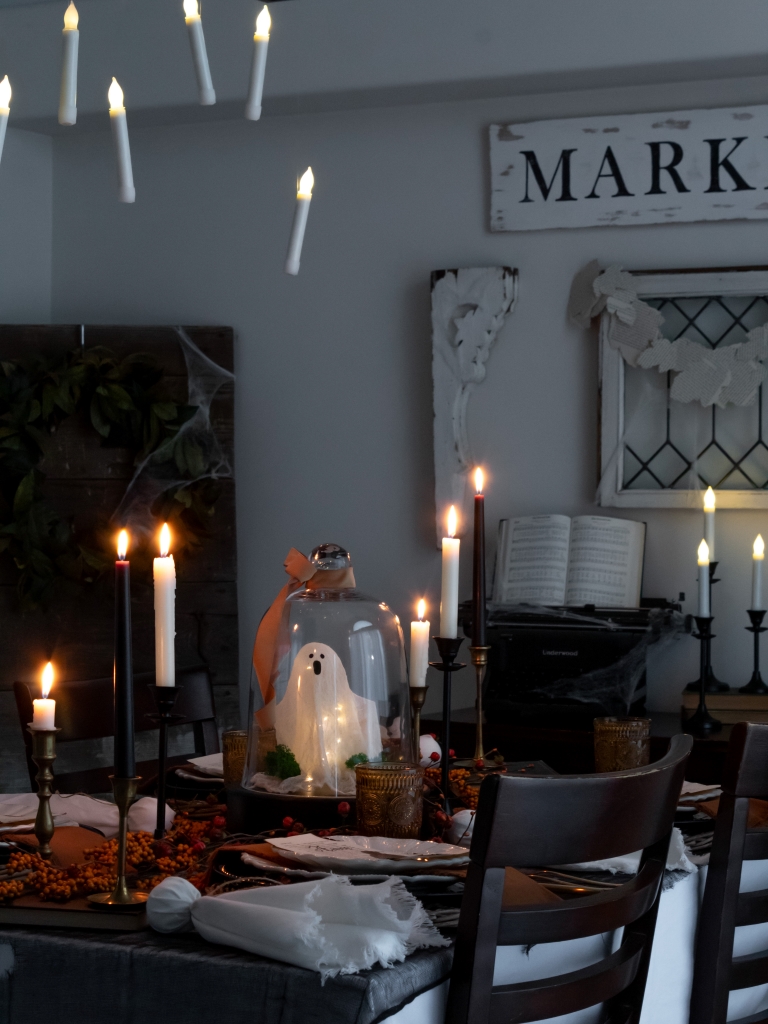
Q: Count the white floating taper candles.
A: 6